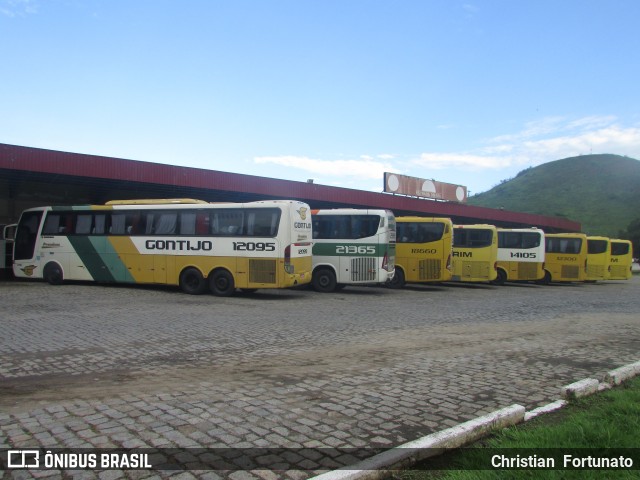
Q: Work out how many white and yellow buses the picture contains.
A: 2